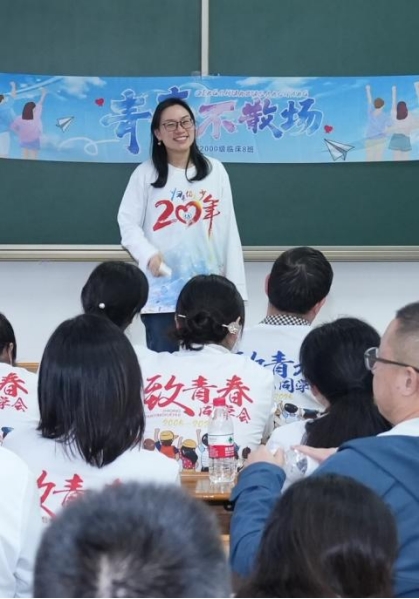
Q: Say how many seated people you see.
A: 9